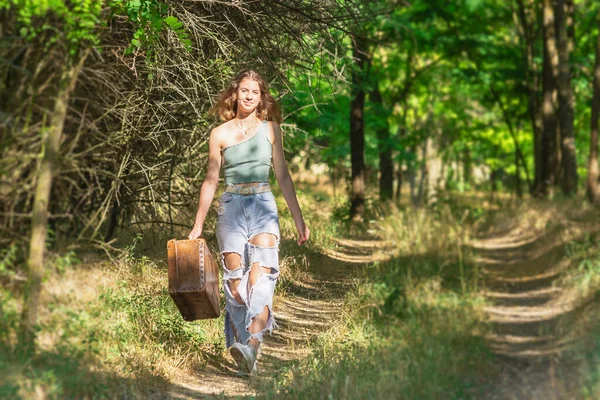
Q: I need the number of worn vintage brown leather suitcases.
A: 1